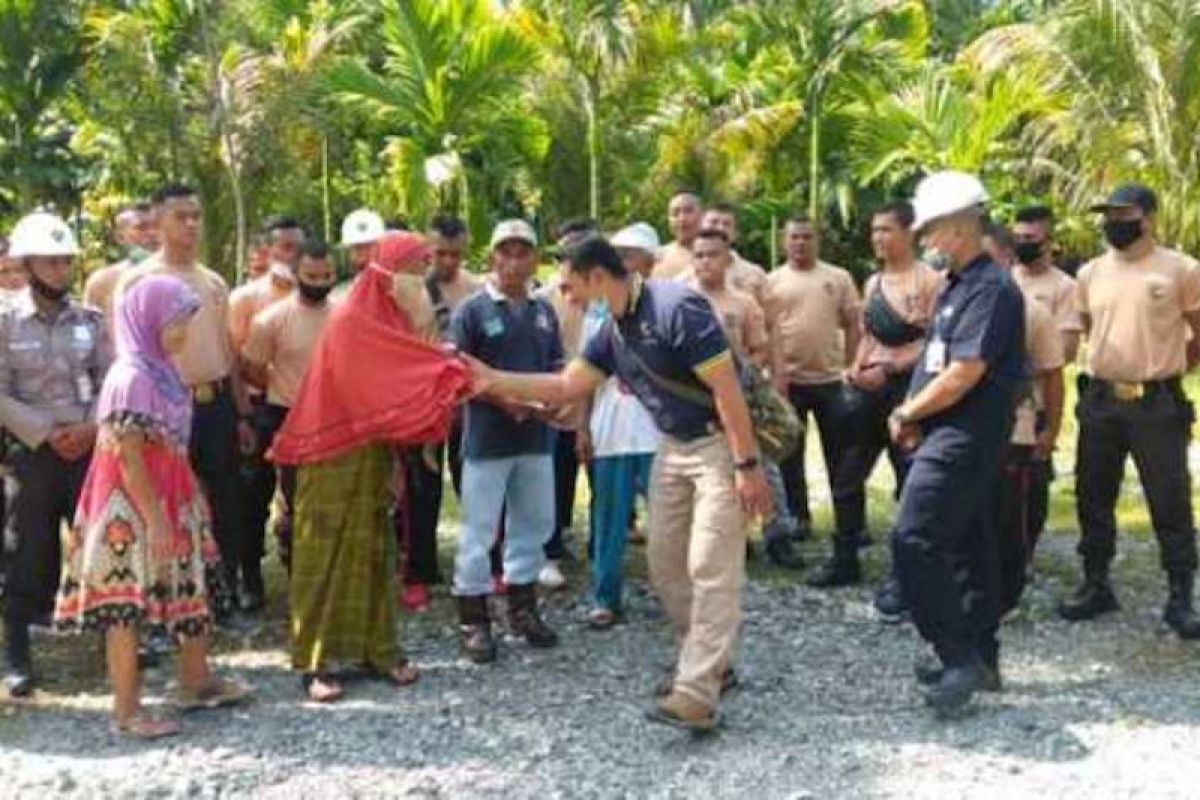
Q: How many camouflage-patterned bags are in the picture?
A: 1